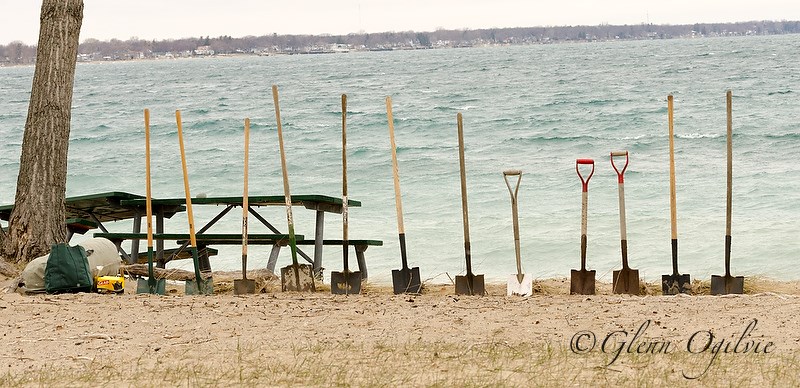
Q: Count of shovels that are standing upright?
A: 12